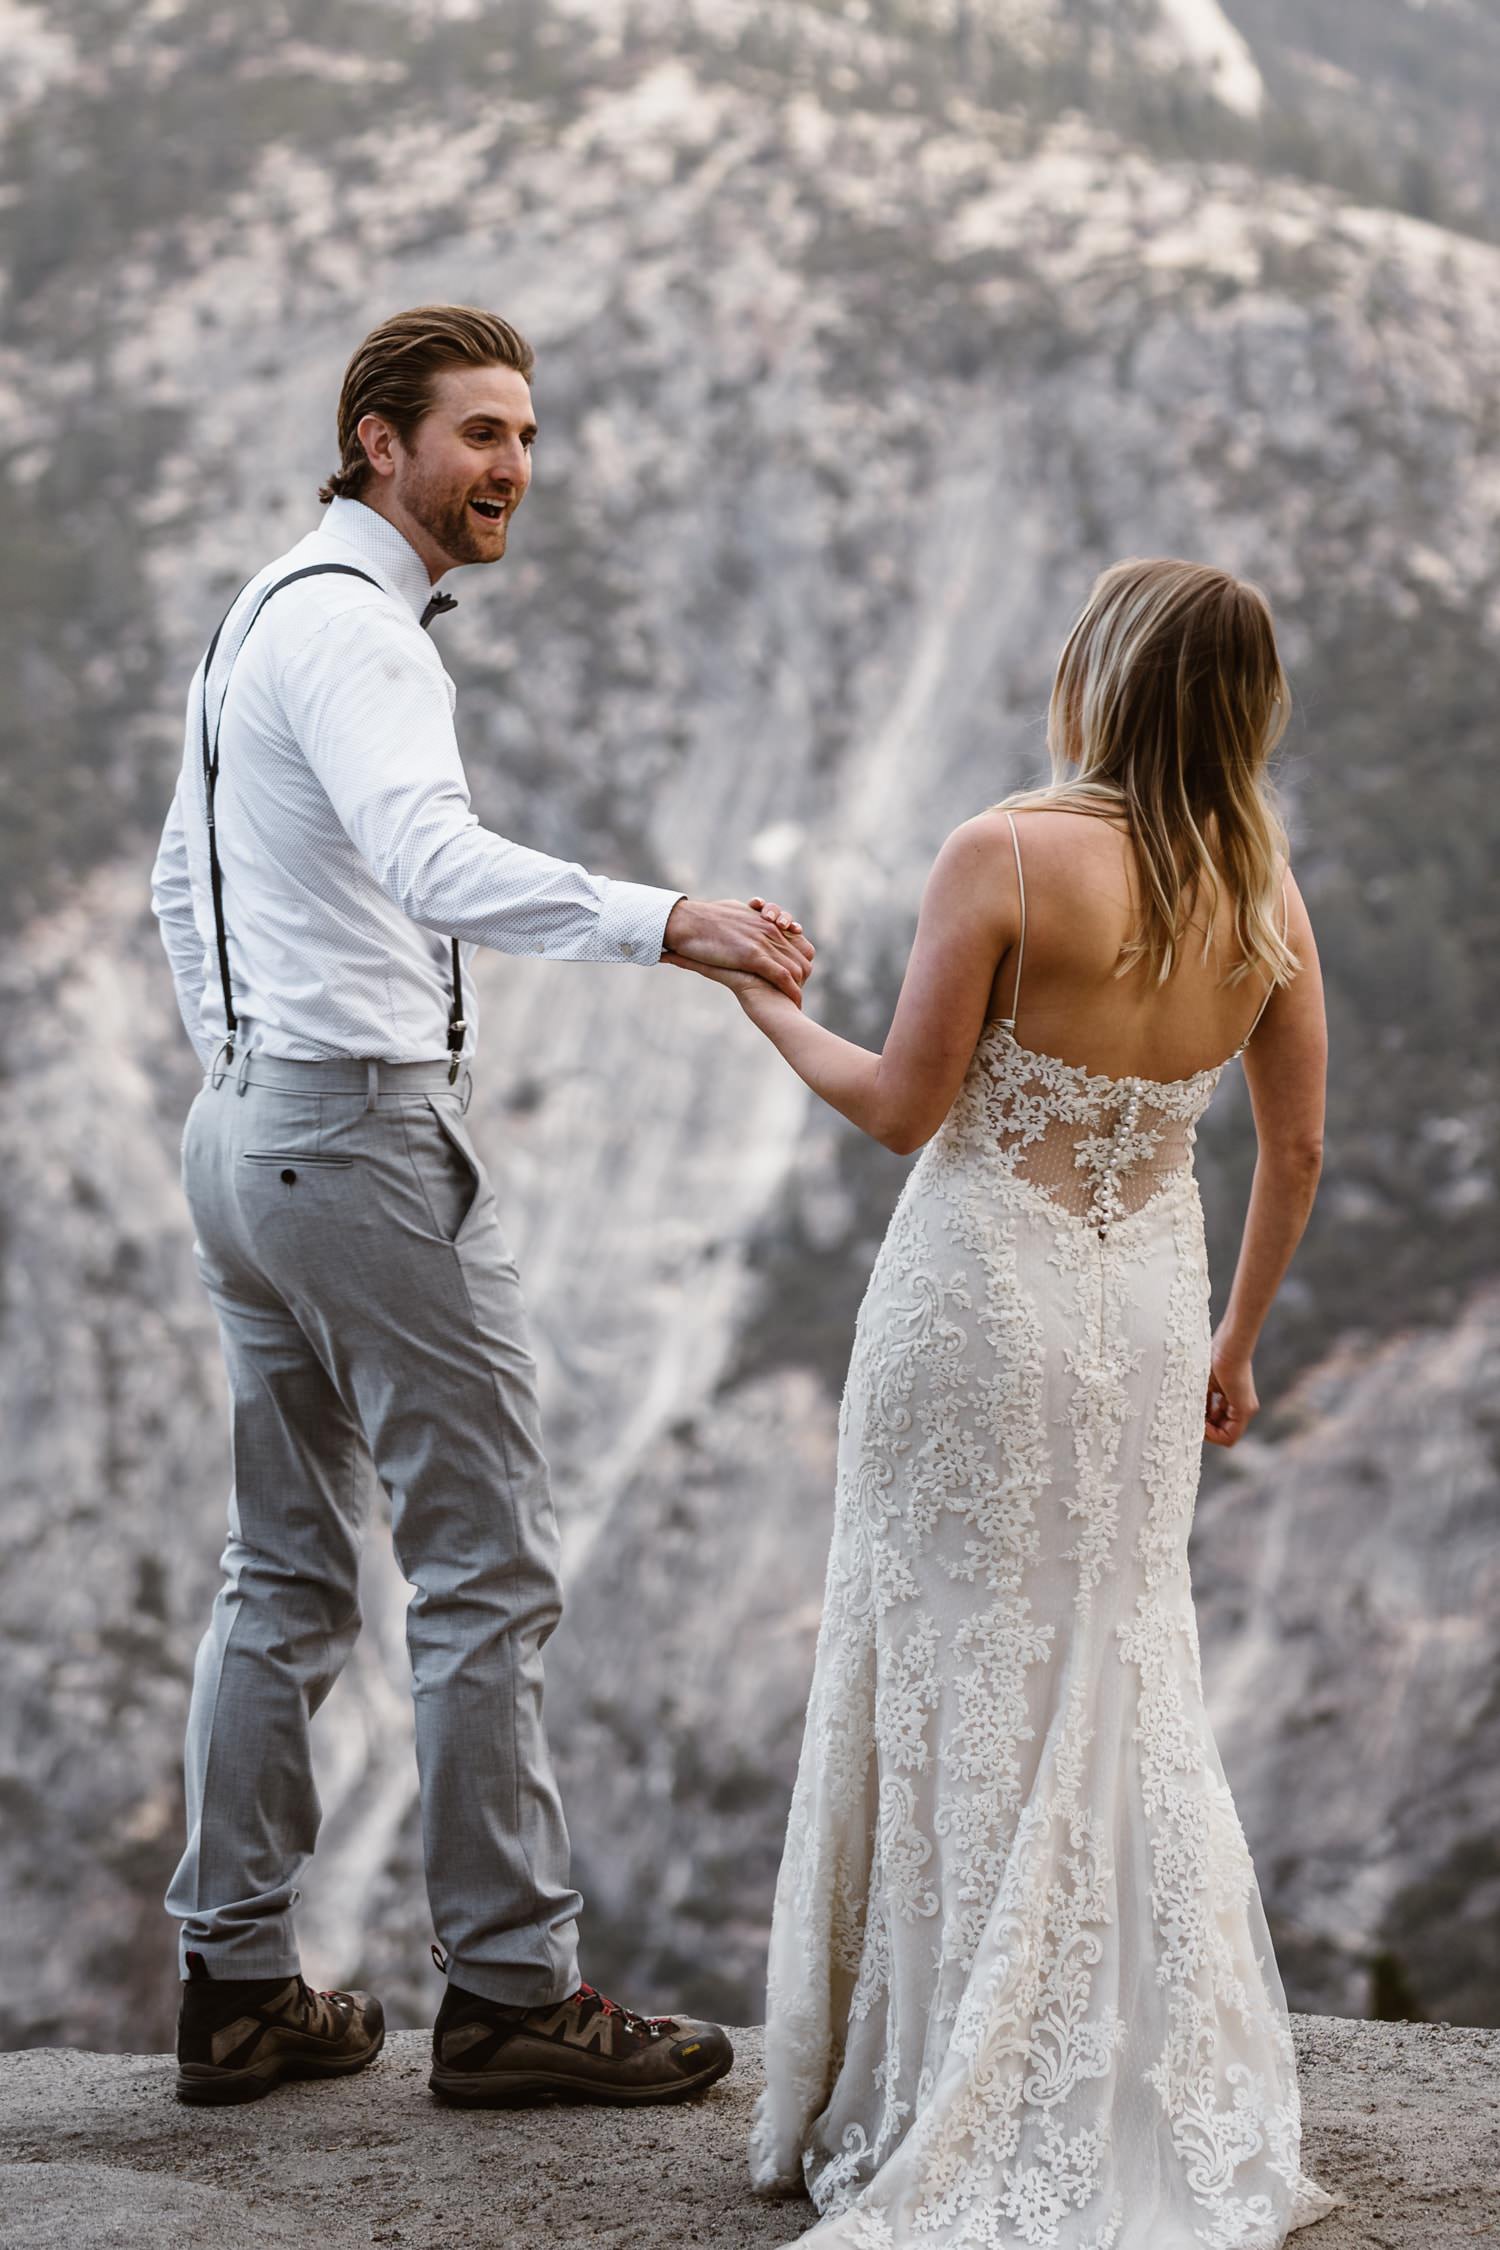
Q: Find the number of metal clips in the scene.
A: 2